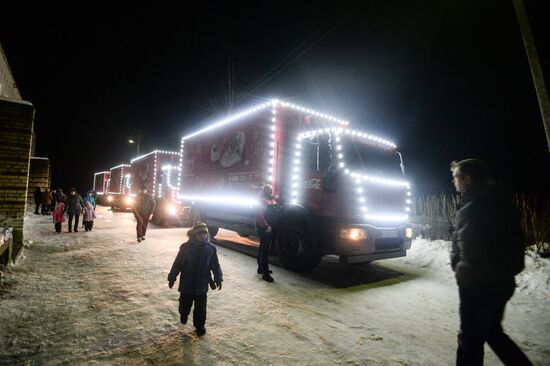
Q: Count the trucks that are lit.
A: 4